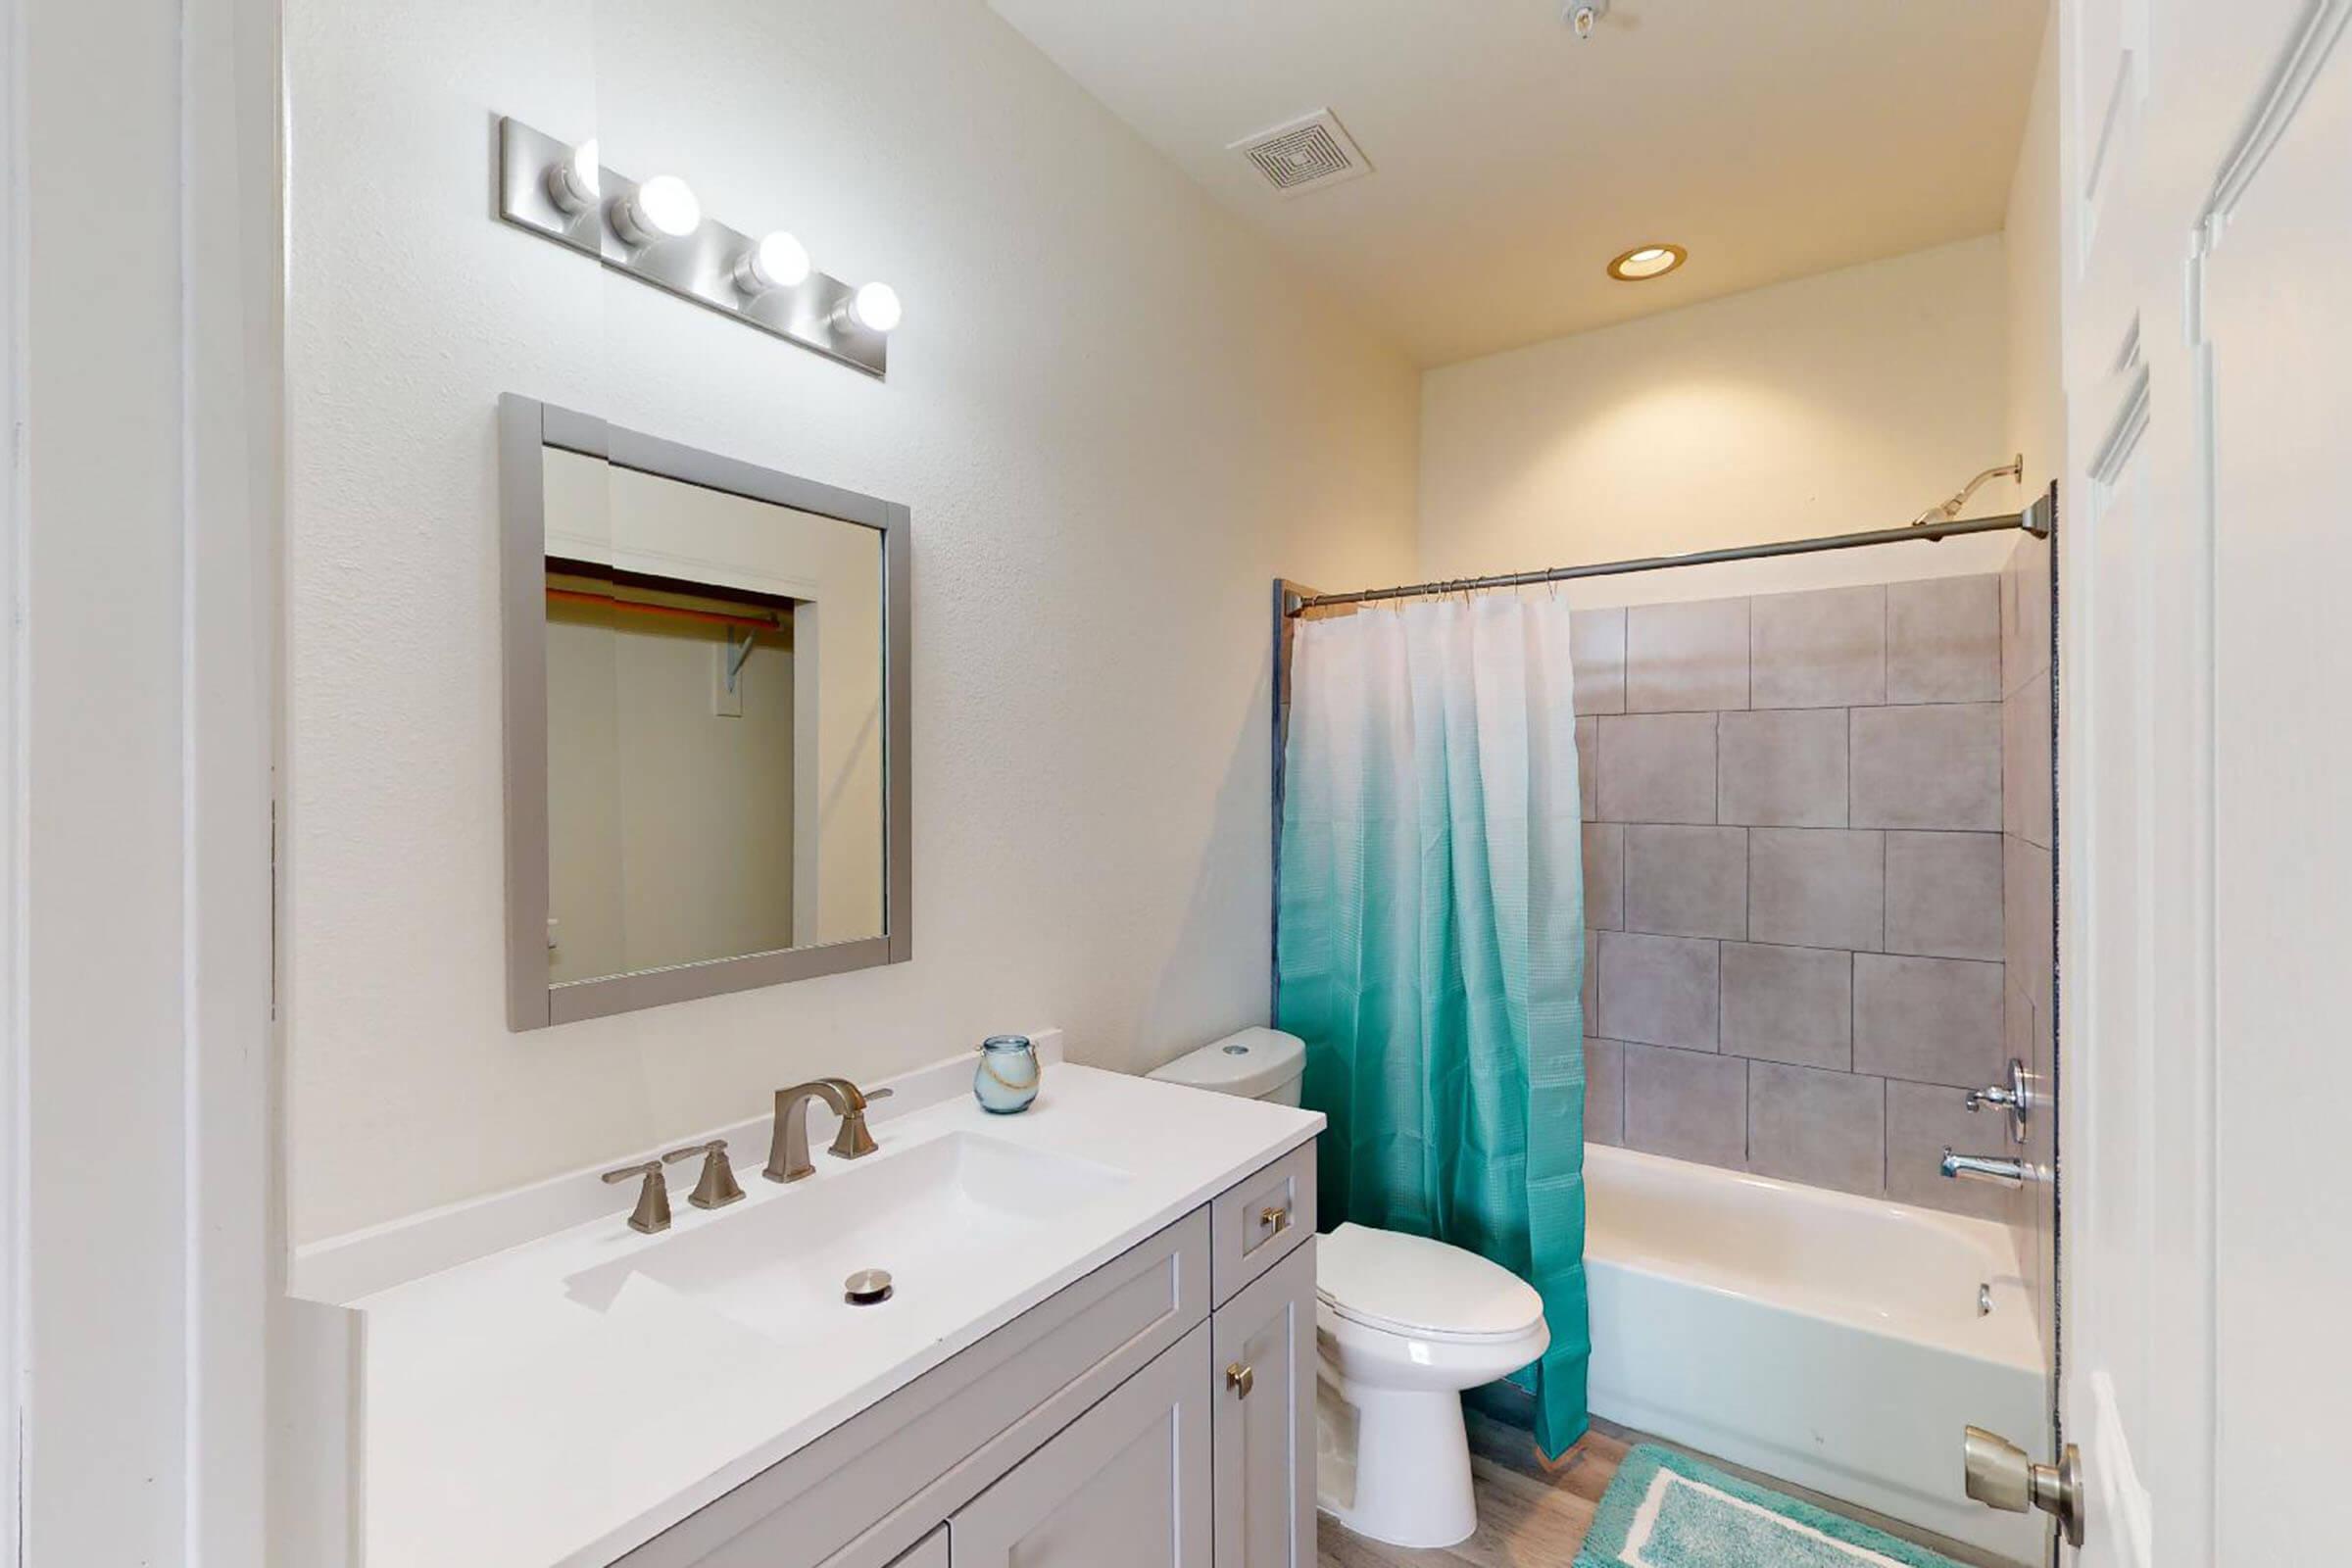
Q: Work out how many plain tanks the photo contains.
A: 1